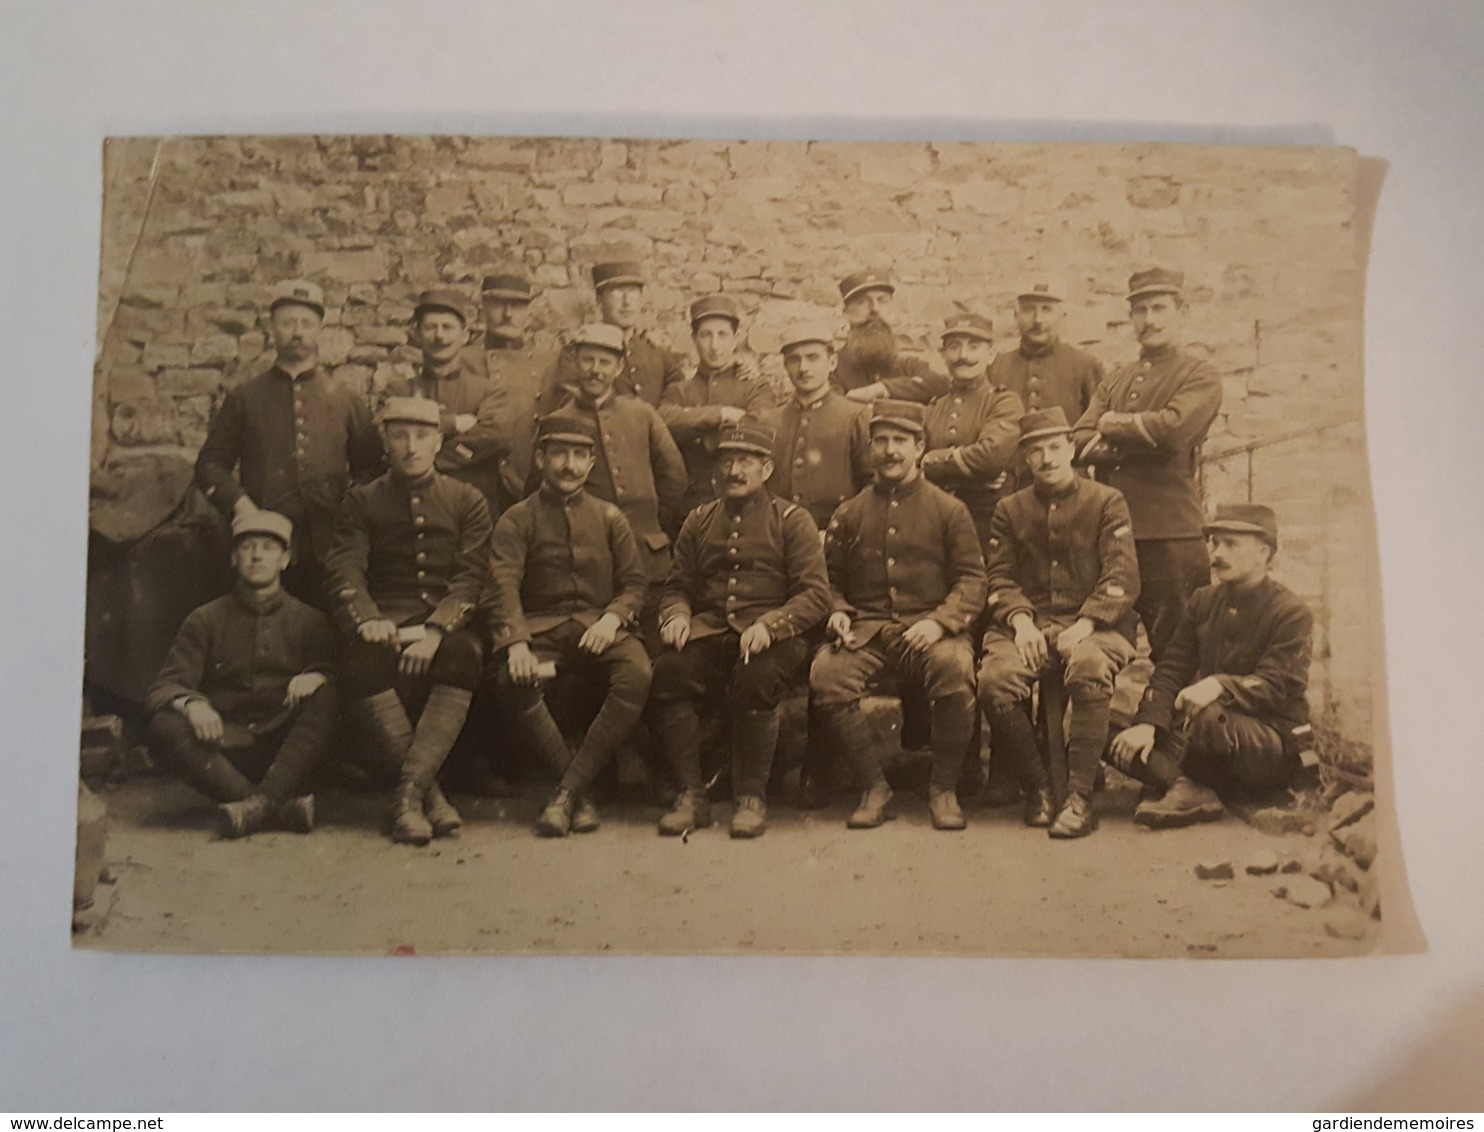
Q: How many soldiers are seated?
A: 7